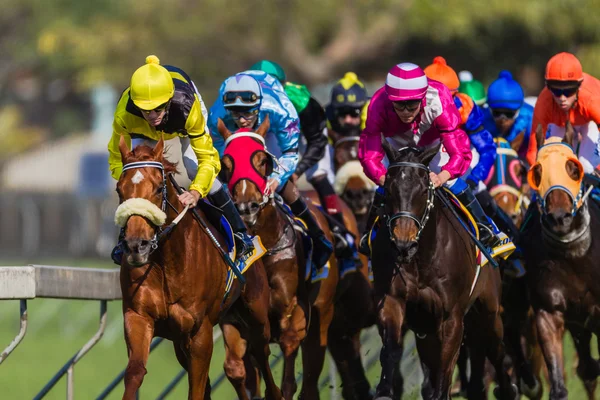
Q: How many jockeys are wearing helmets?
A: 9